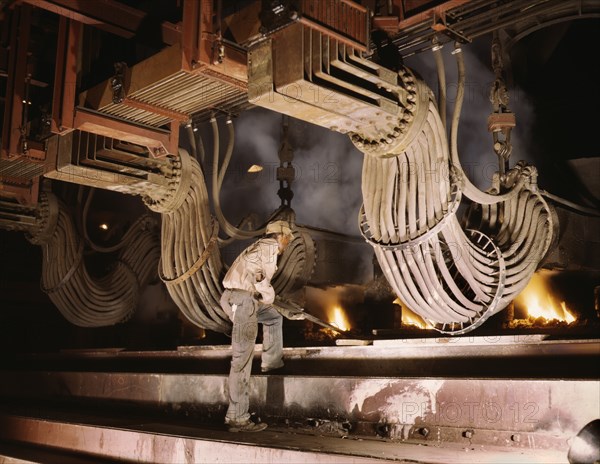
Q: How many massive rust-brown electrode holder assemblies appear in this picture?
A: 3